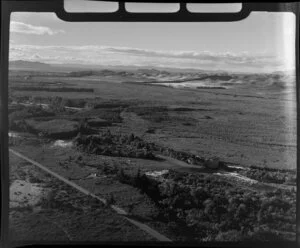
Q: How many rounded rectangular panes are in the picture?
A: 3